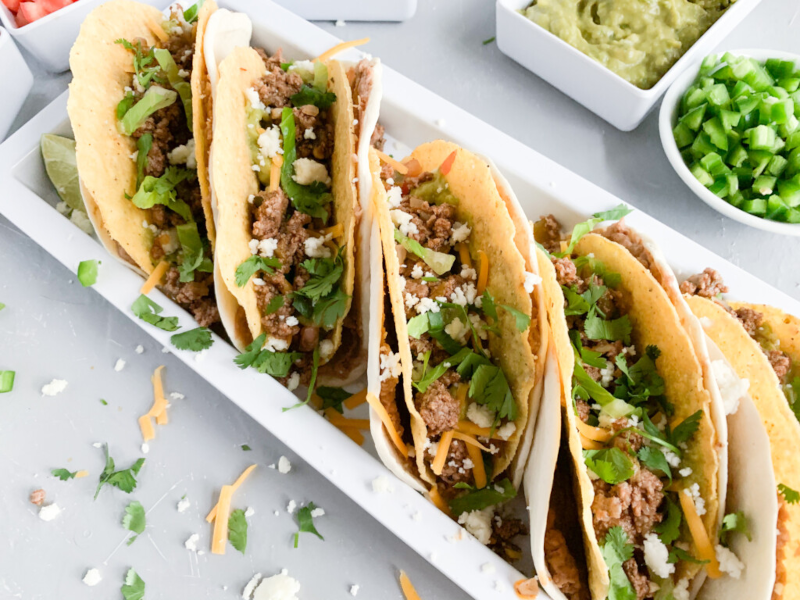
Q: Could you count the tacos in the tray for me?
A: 5